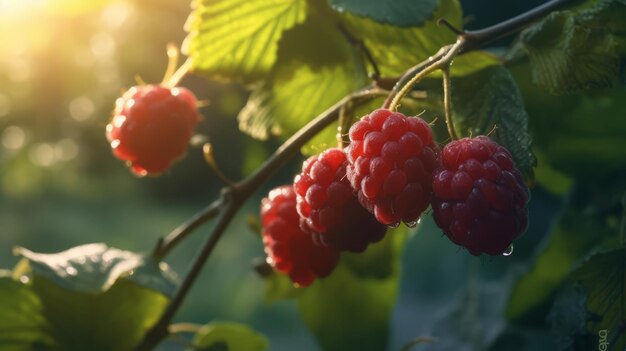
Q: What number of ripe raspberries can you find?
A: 5